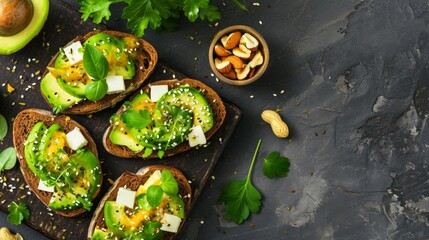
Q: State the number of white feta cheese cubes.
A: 8